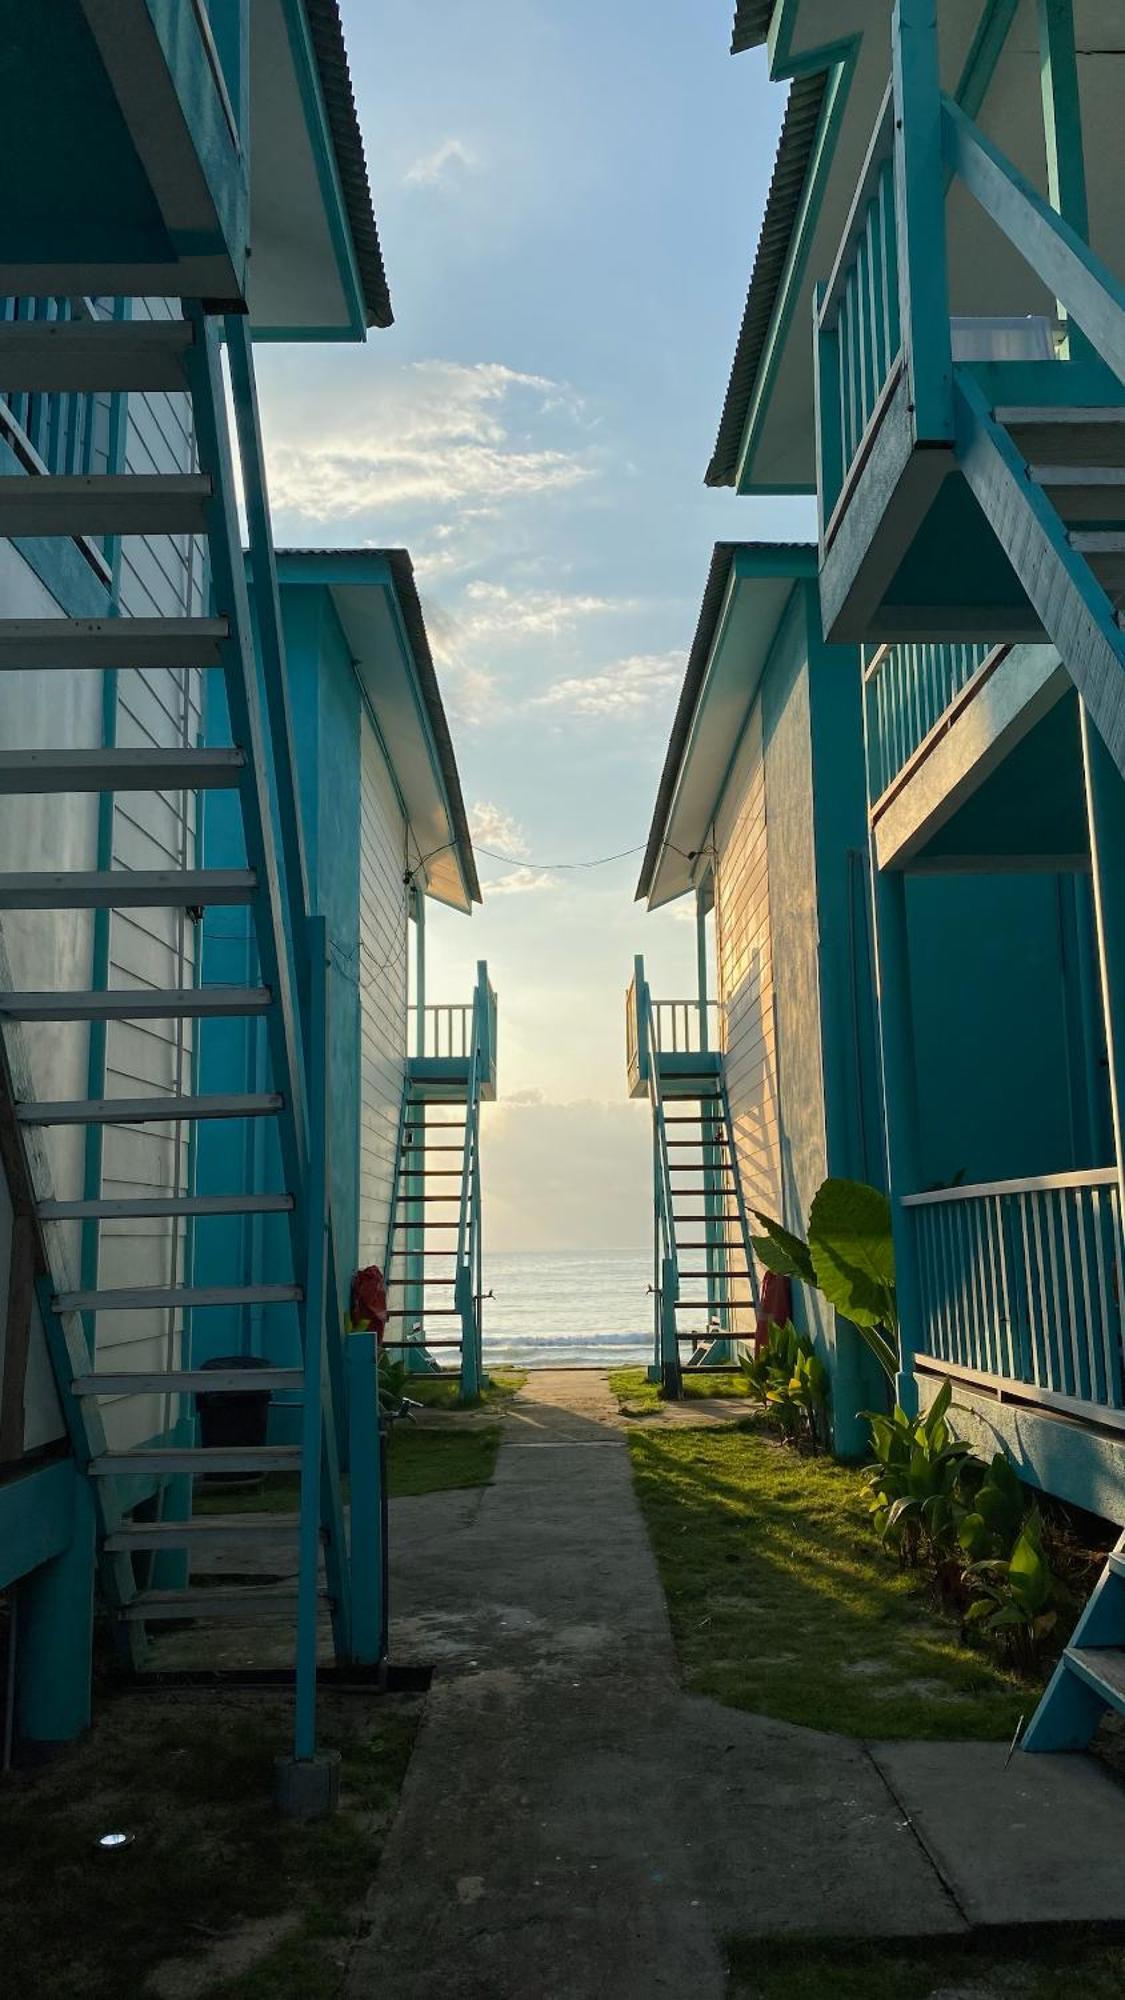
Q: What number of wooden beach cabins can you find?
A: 4